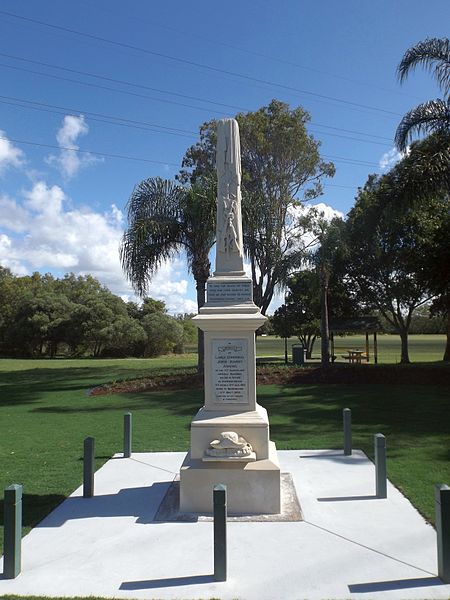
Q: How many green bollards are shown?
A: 7